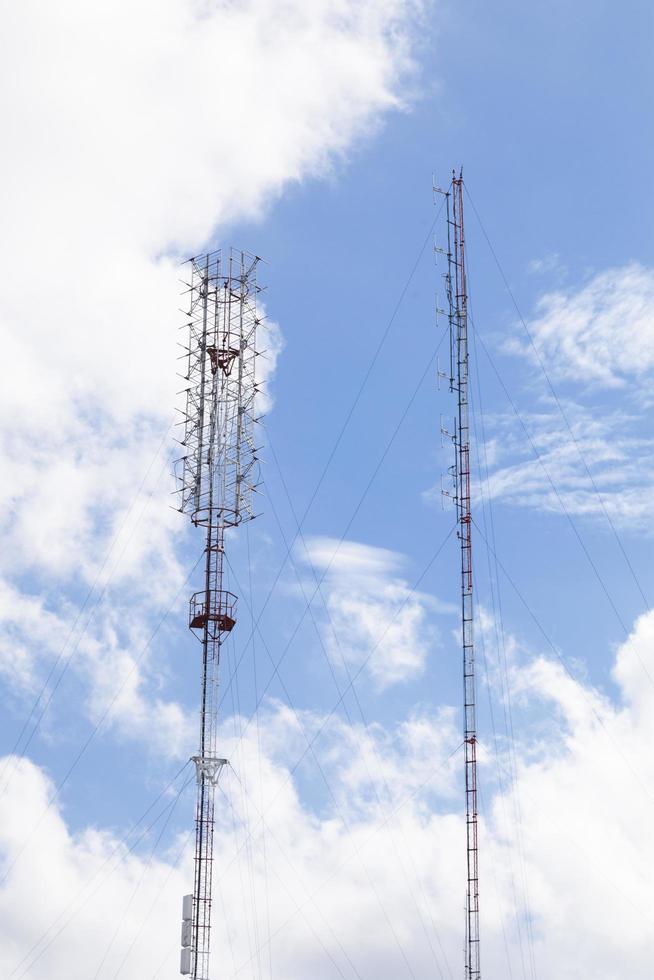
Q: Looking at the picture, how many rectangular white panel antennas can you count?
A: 3